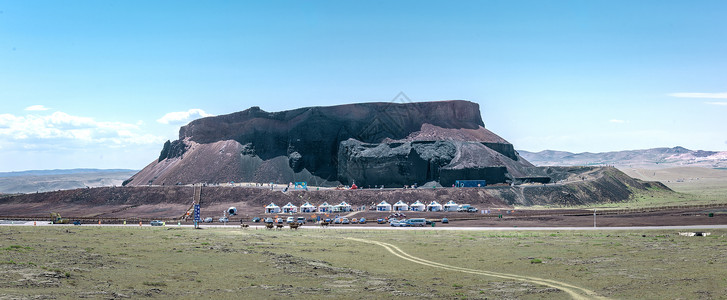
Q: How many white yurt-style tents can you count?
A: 10